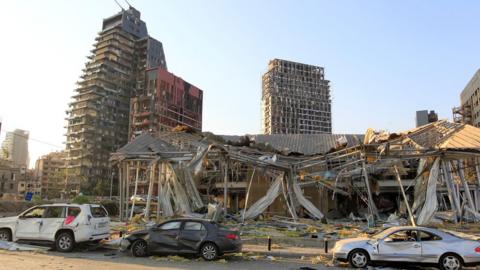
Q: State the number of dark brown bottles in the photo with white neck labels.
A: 0